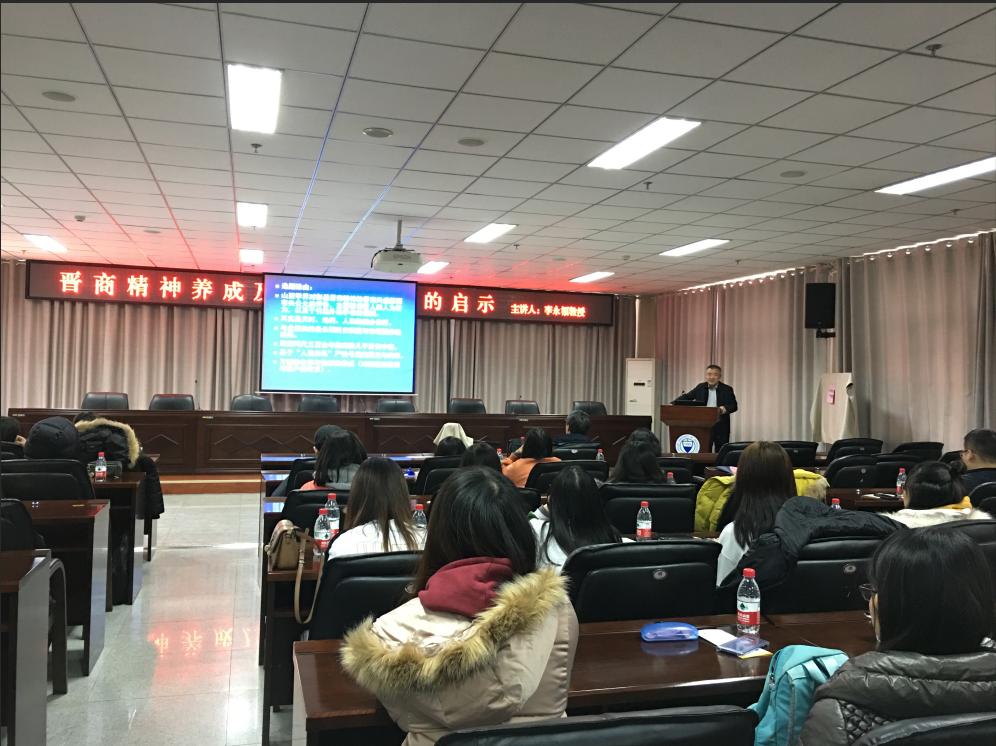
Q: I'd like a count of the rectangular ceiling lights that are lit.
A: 10